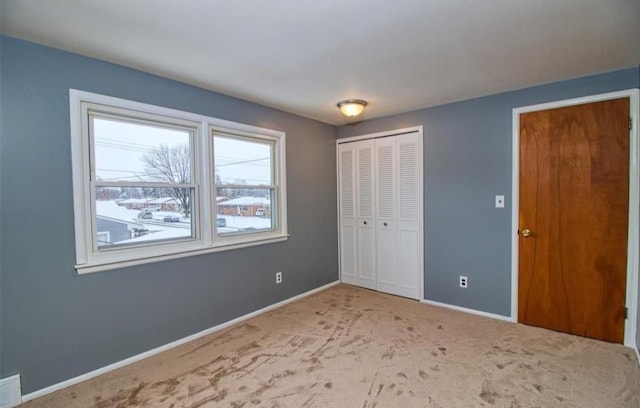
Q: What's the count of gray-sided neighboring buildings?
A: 1